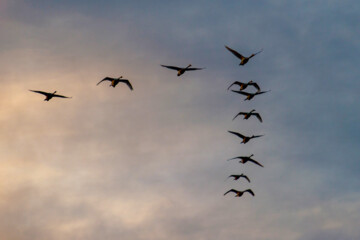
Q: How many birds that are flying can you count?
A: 11